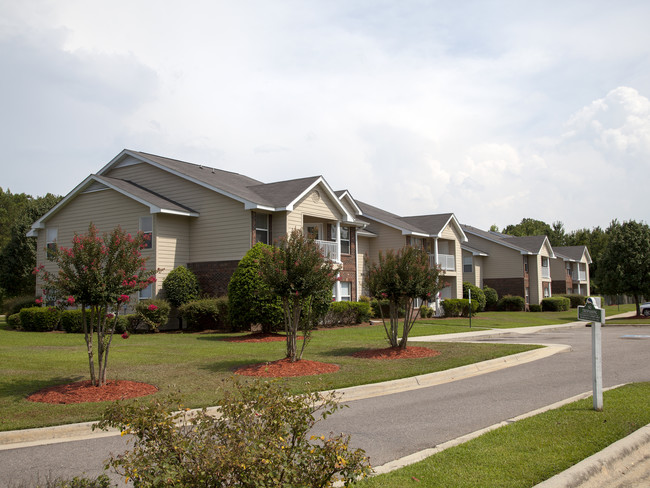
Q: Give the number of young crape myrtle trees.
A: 3